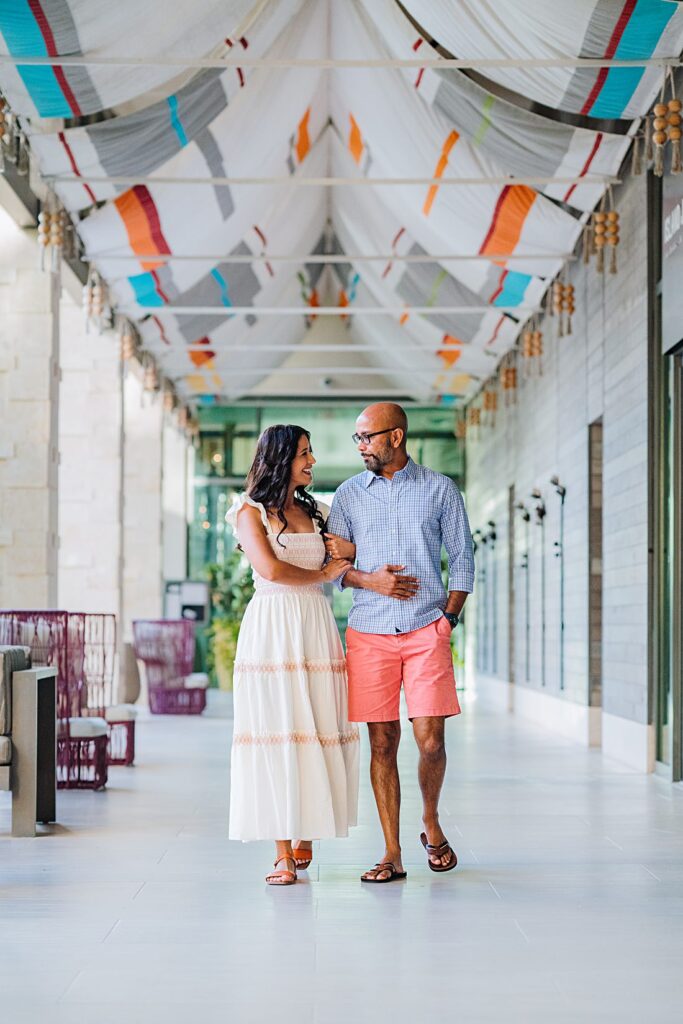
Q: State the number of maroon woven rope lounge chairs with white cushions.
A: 3